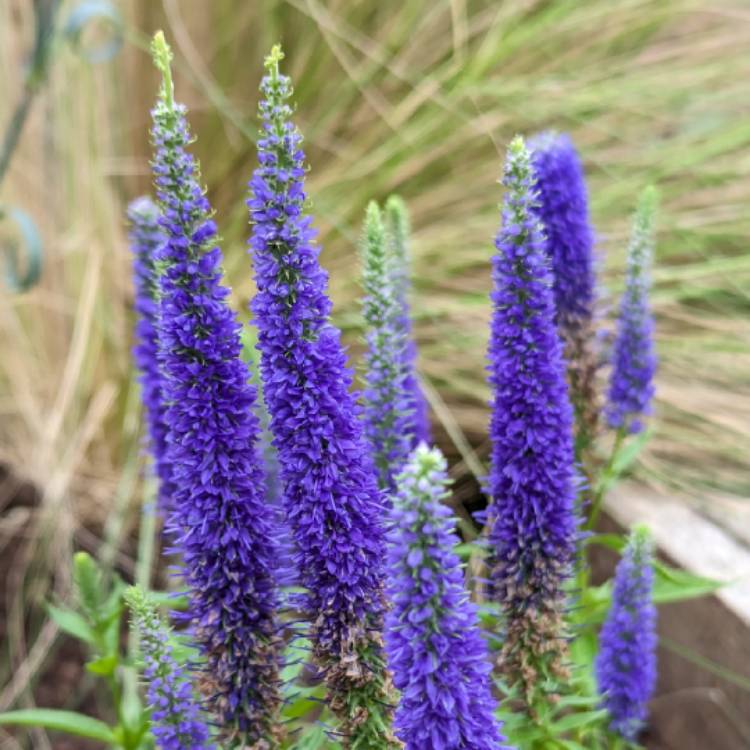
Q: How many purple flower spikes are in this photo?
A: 11